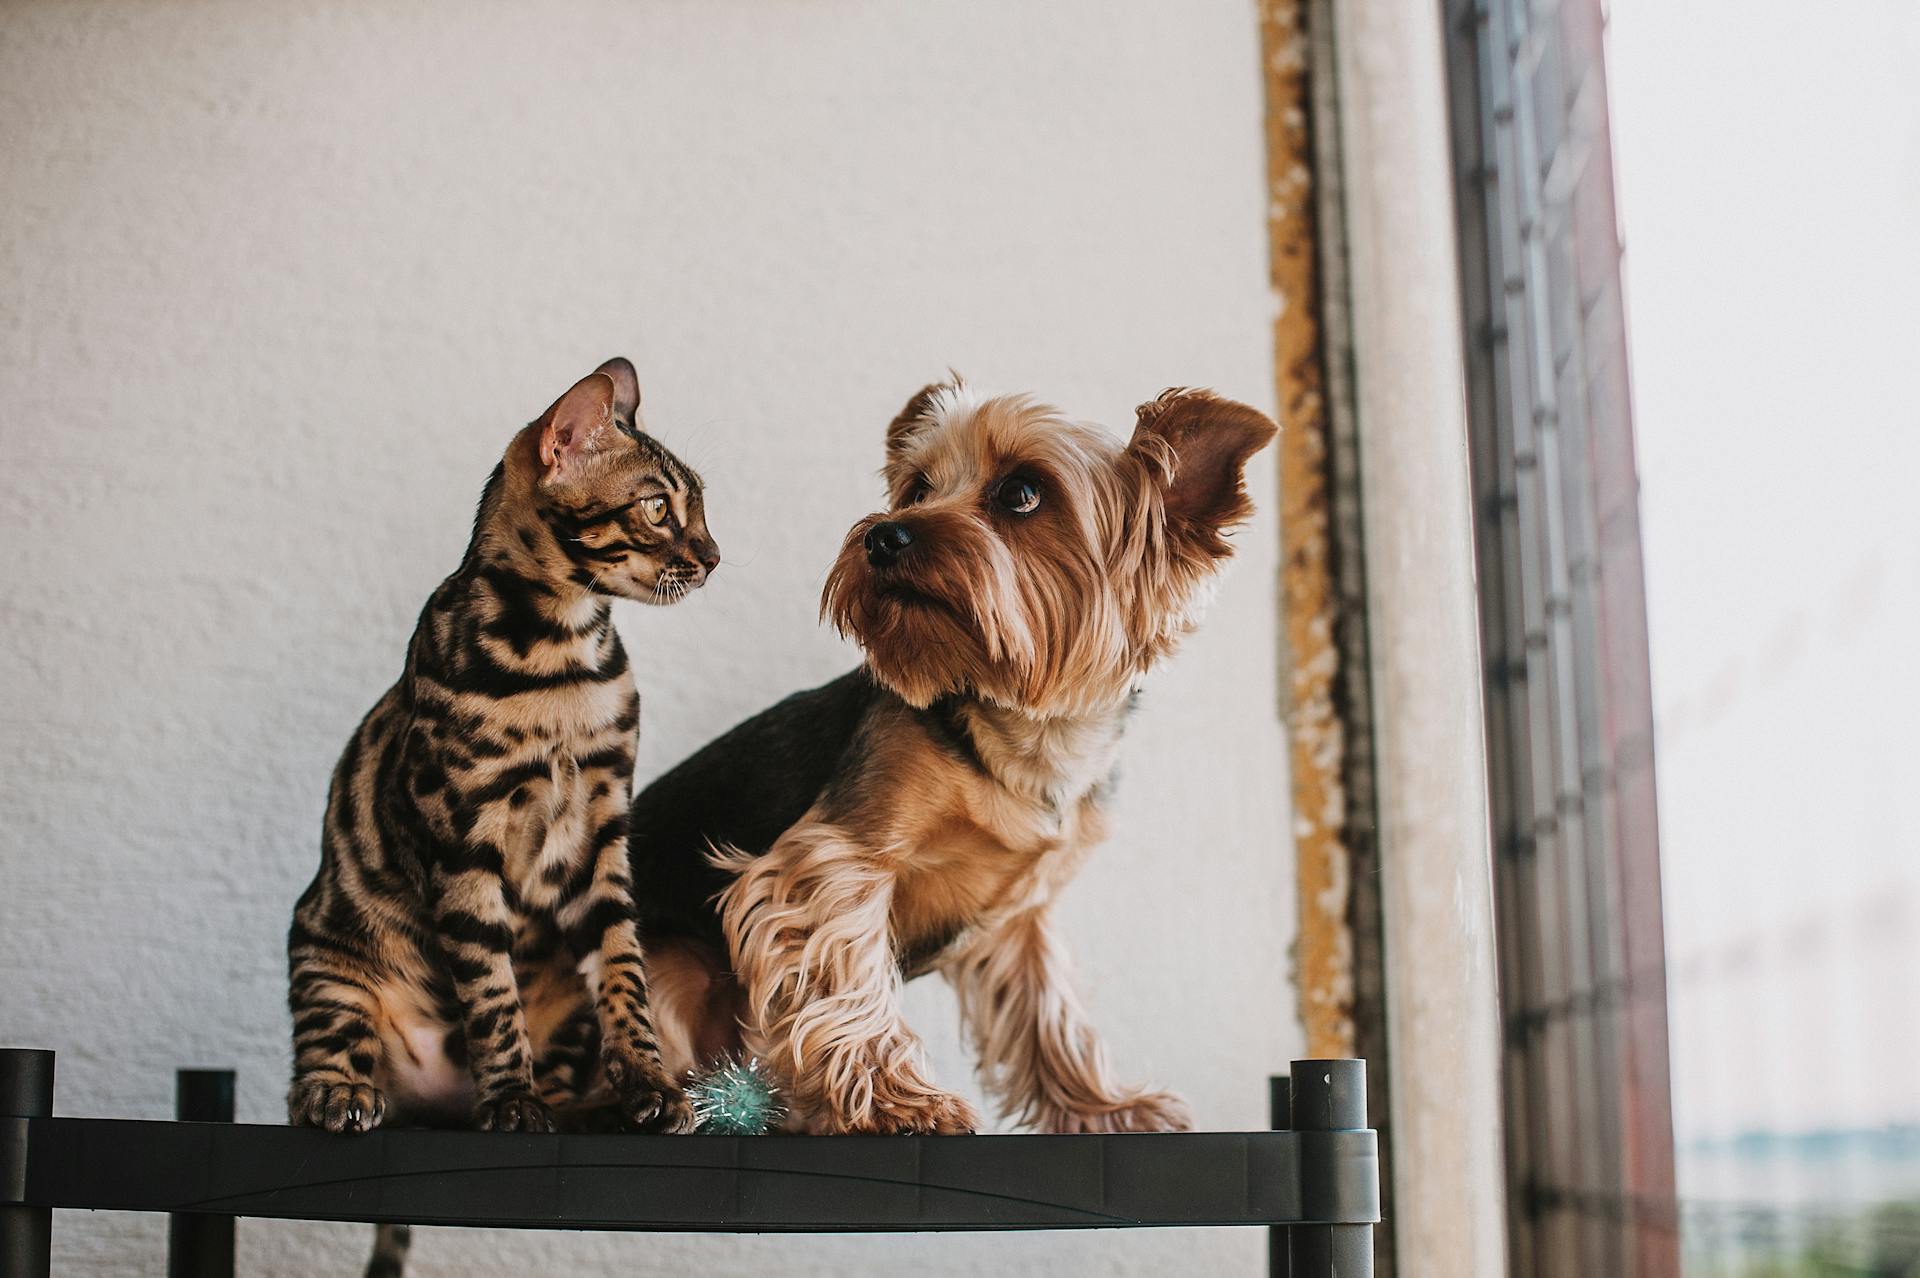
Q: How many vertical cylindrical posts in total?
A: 4